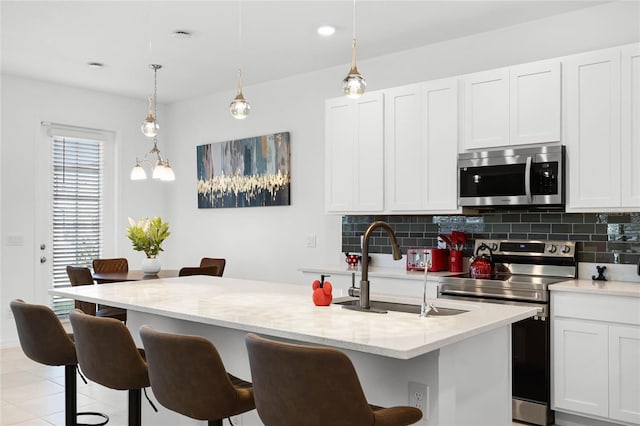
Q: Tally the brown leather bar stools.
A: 4